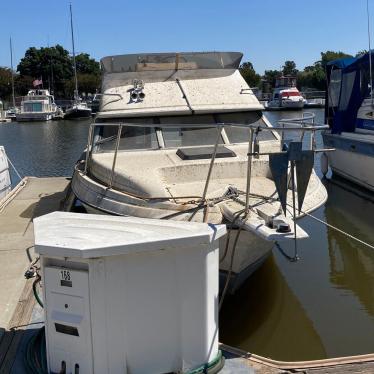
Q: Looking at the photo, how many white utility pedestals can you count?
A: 1